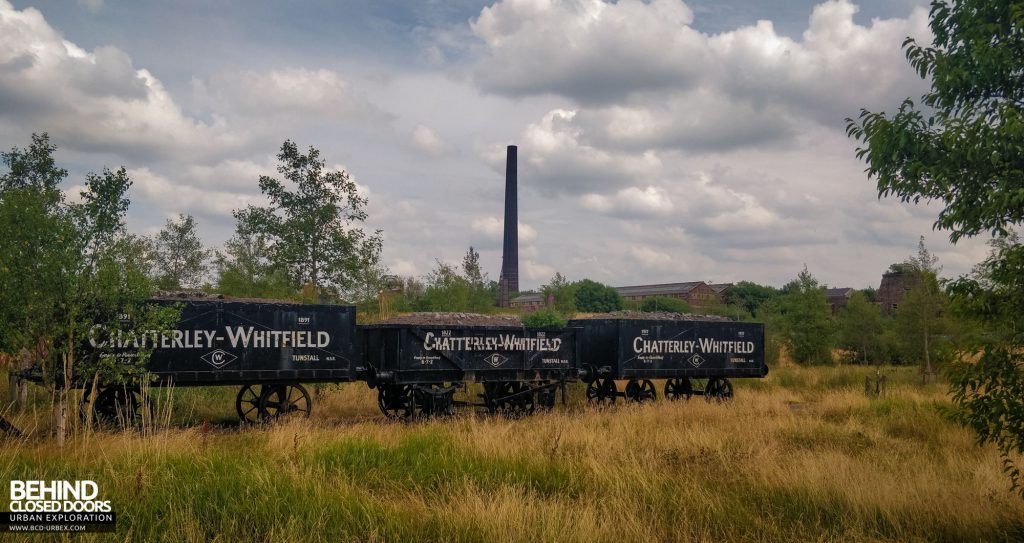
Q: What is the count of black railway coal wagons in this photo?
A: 3